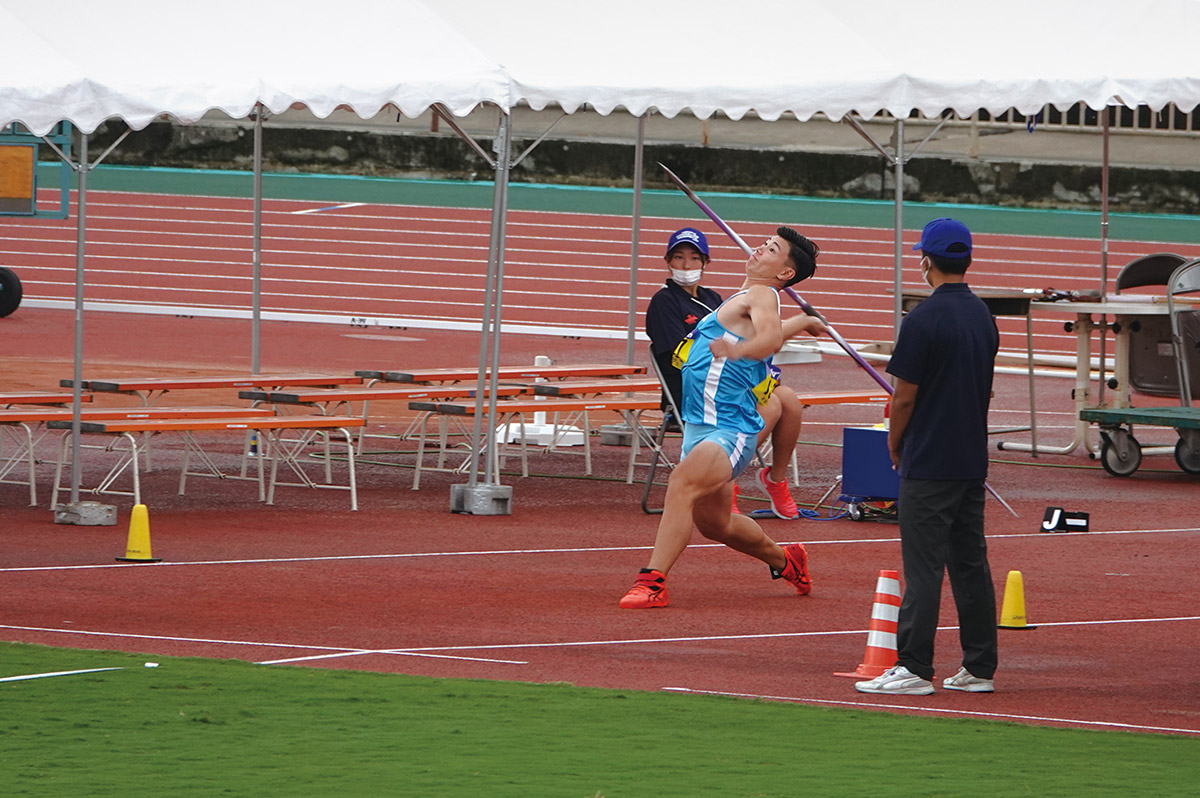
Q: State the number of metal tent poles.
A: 7